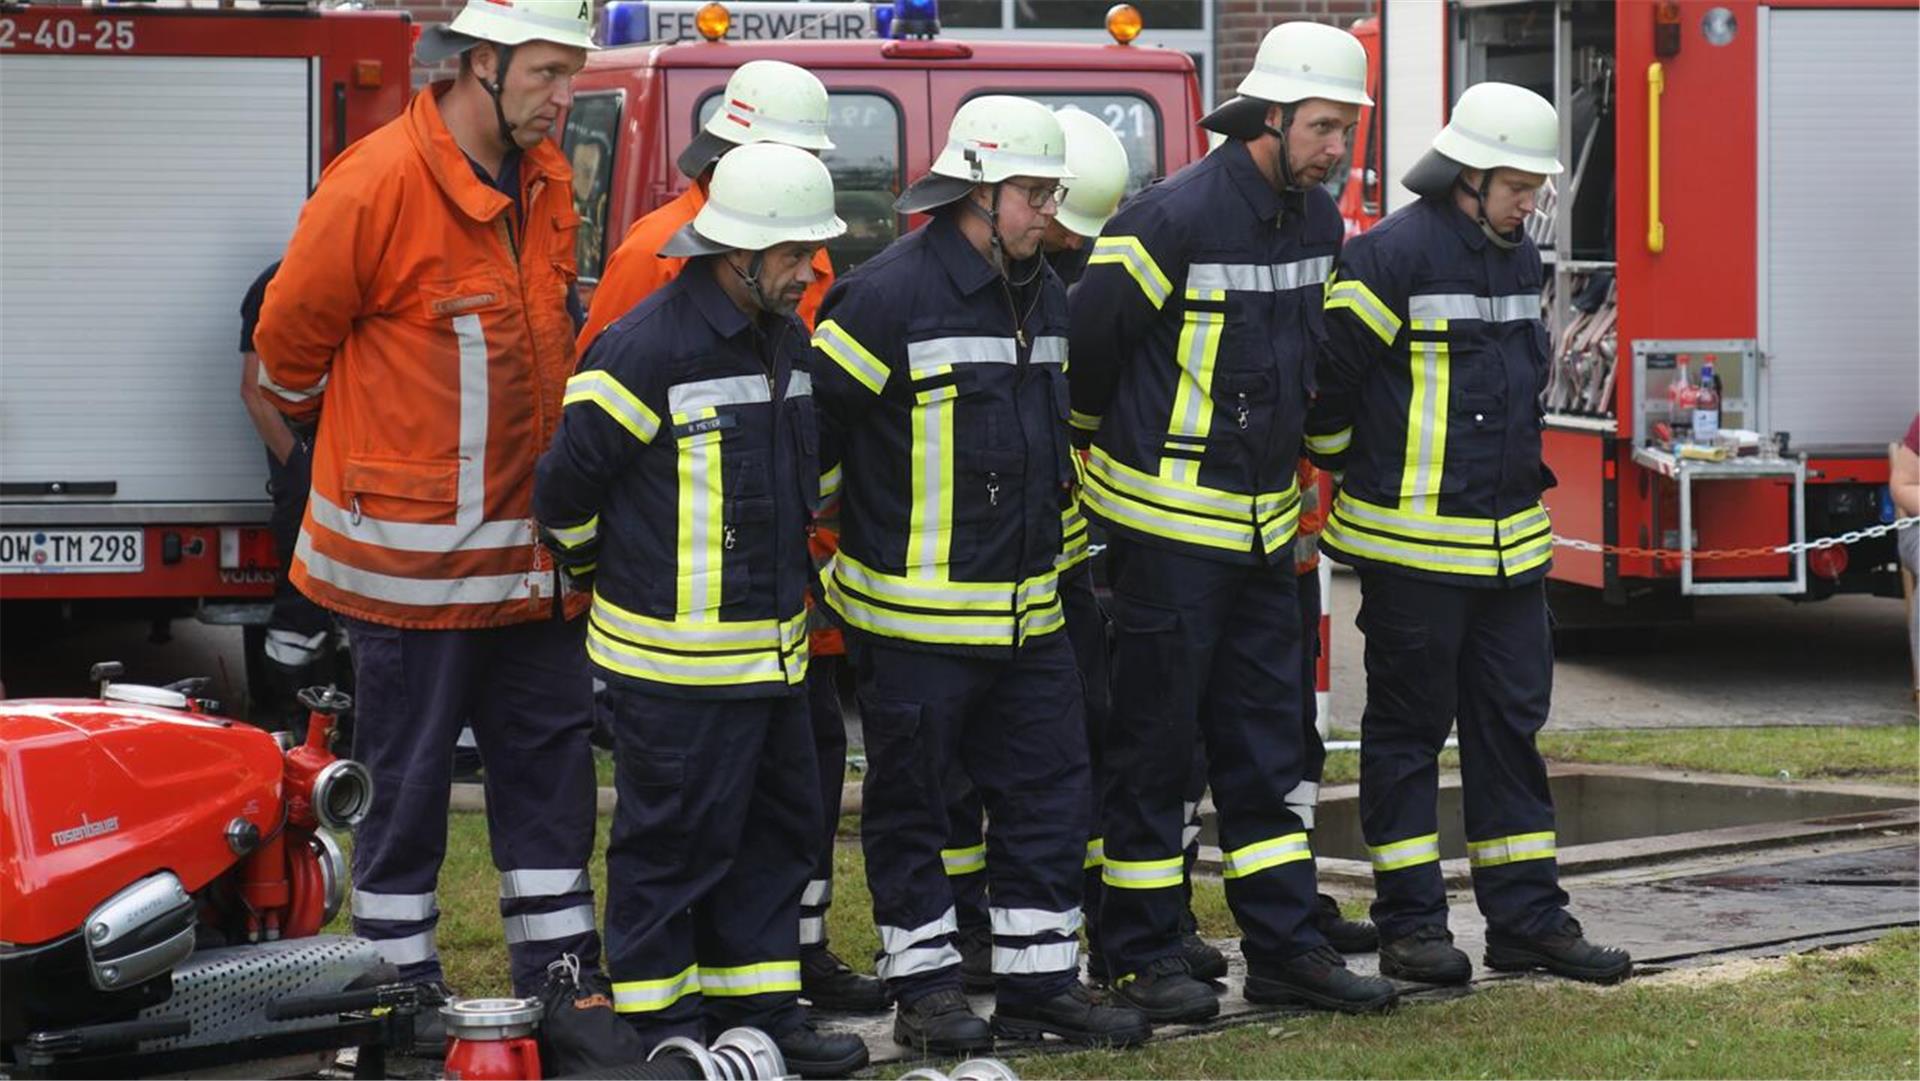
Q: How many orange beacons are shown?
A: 2